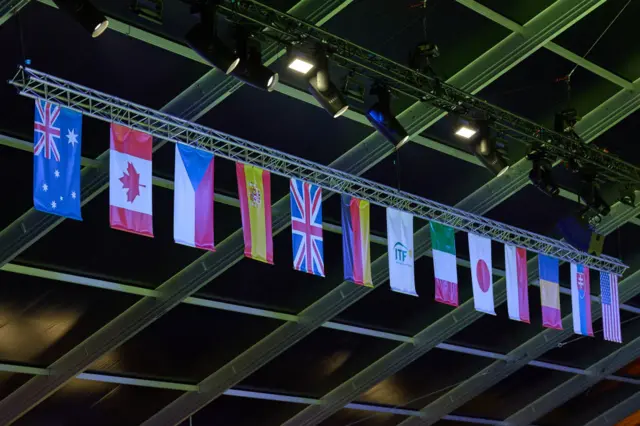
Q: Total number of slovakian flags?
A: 1